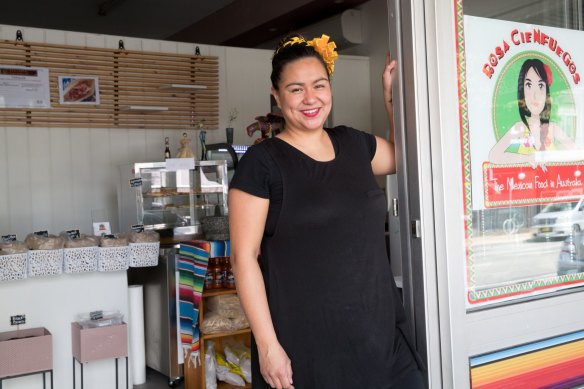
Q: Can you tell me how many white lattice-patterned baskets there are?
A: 5